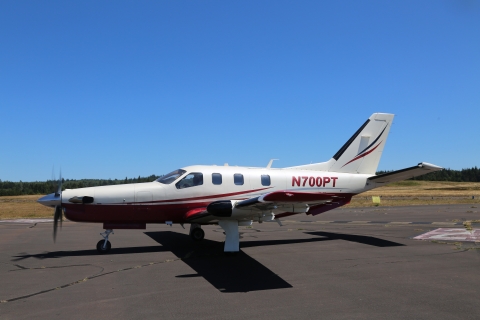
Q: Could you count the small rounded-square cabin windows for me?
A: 3